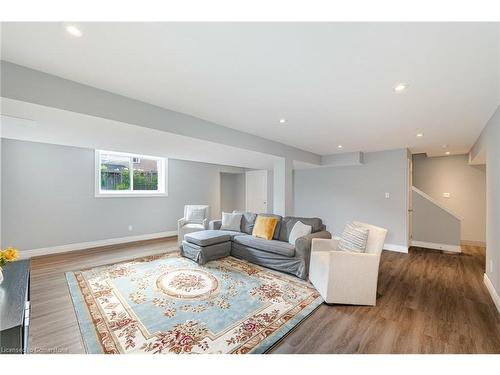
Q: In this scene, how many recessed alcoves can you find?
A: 1